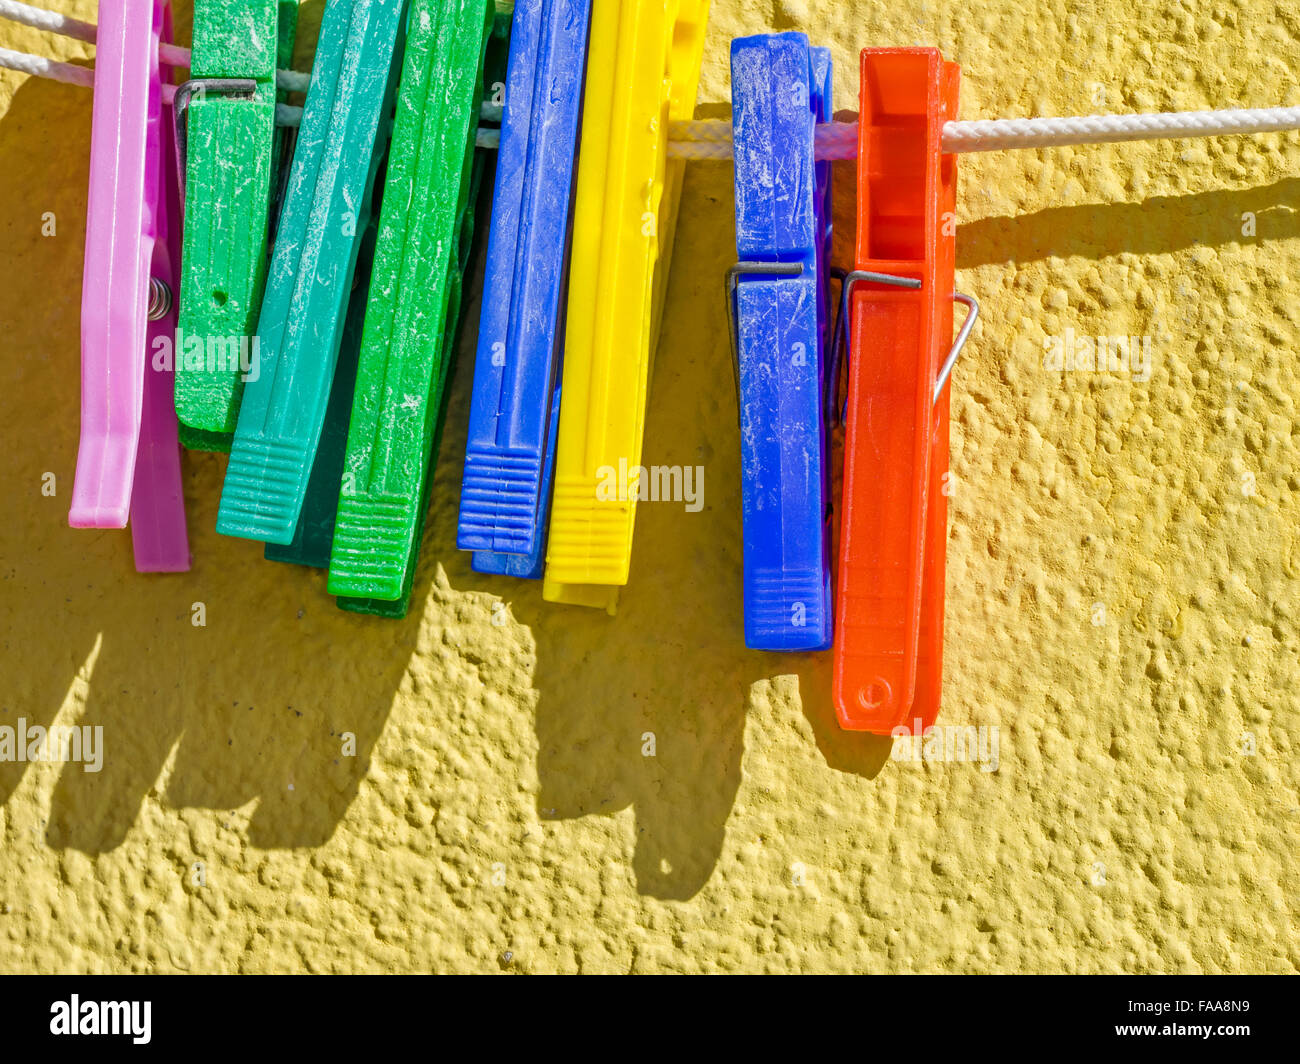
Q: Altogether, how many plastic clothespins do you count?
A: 8